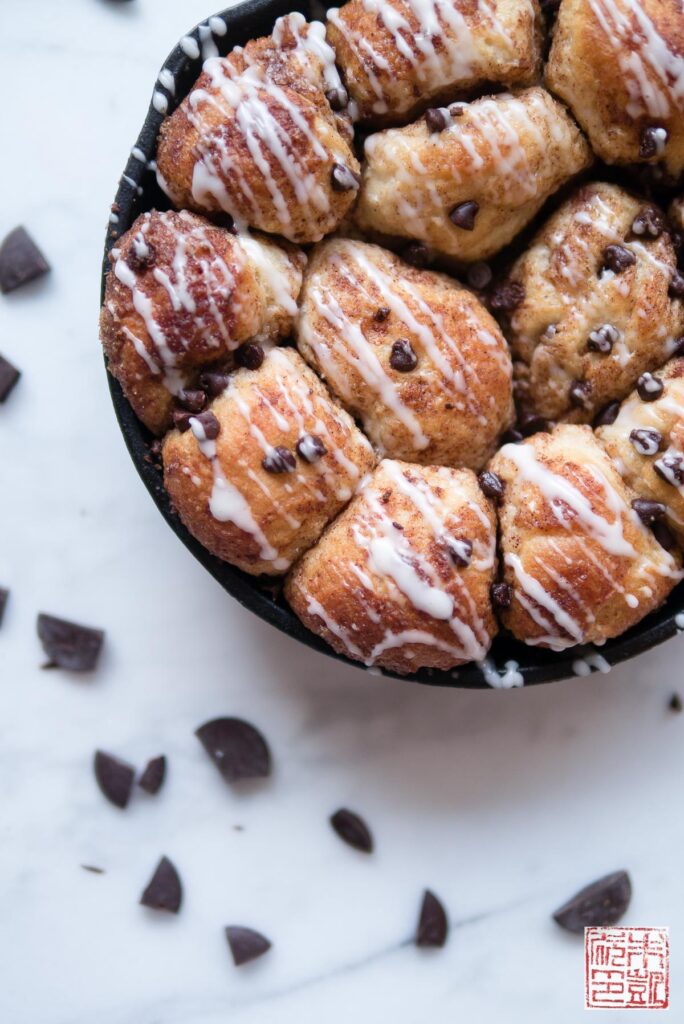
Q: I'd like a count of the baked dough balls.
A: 11